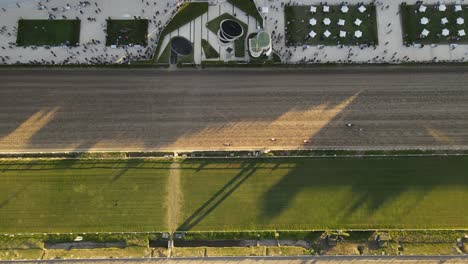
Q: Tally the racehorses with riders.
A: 5